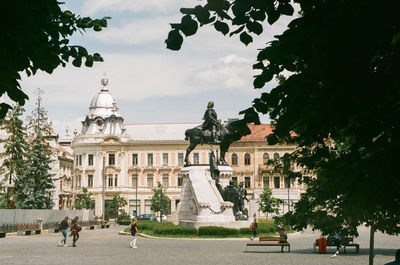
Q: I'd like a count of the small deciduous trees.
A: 4